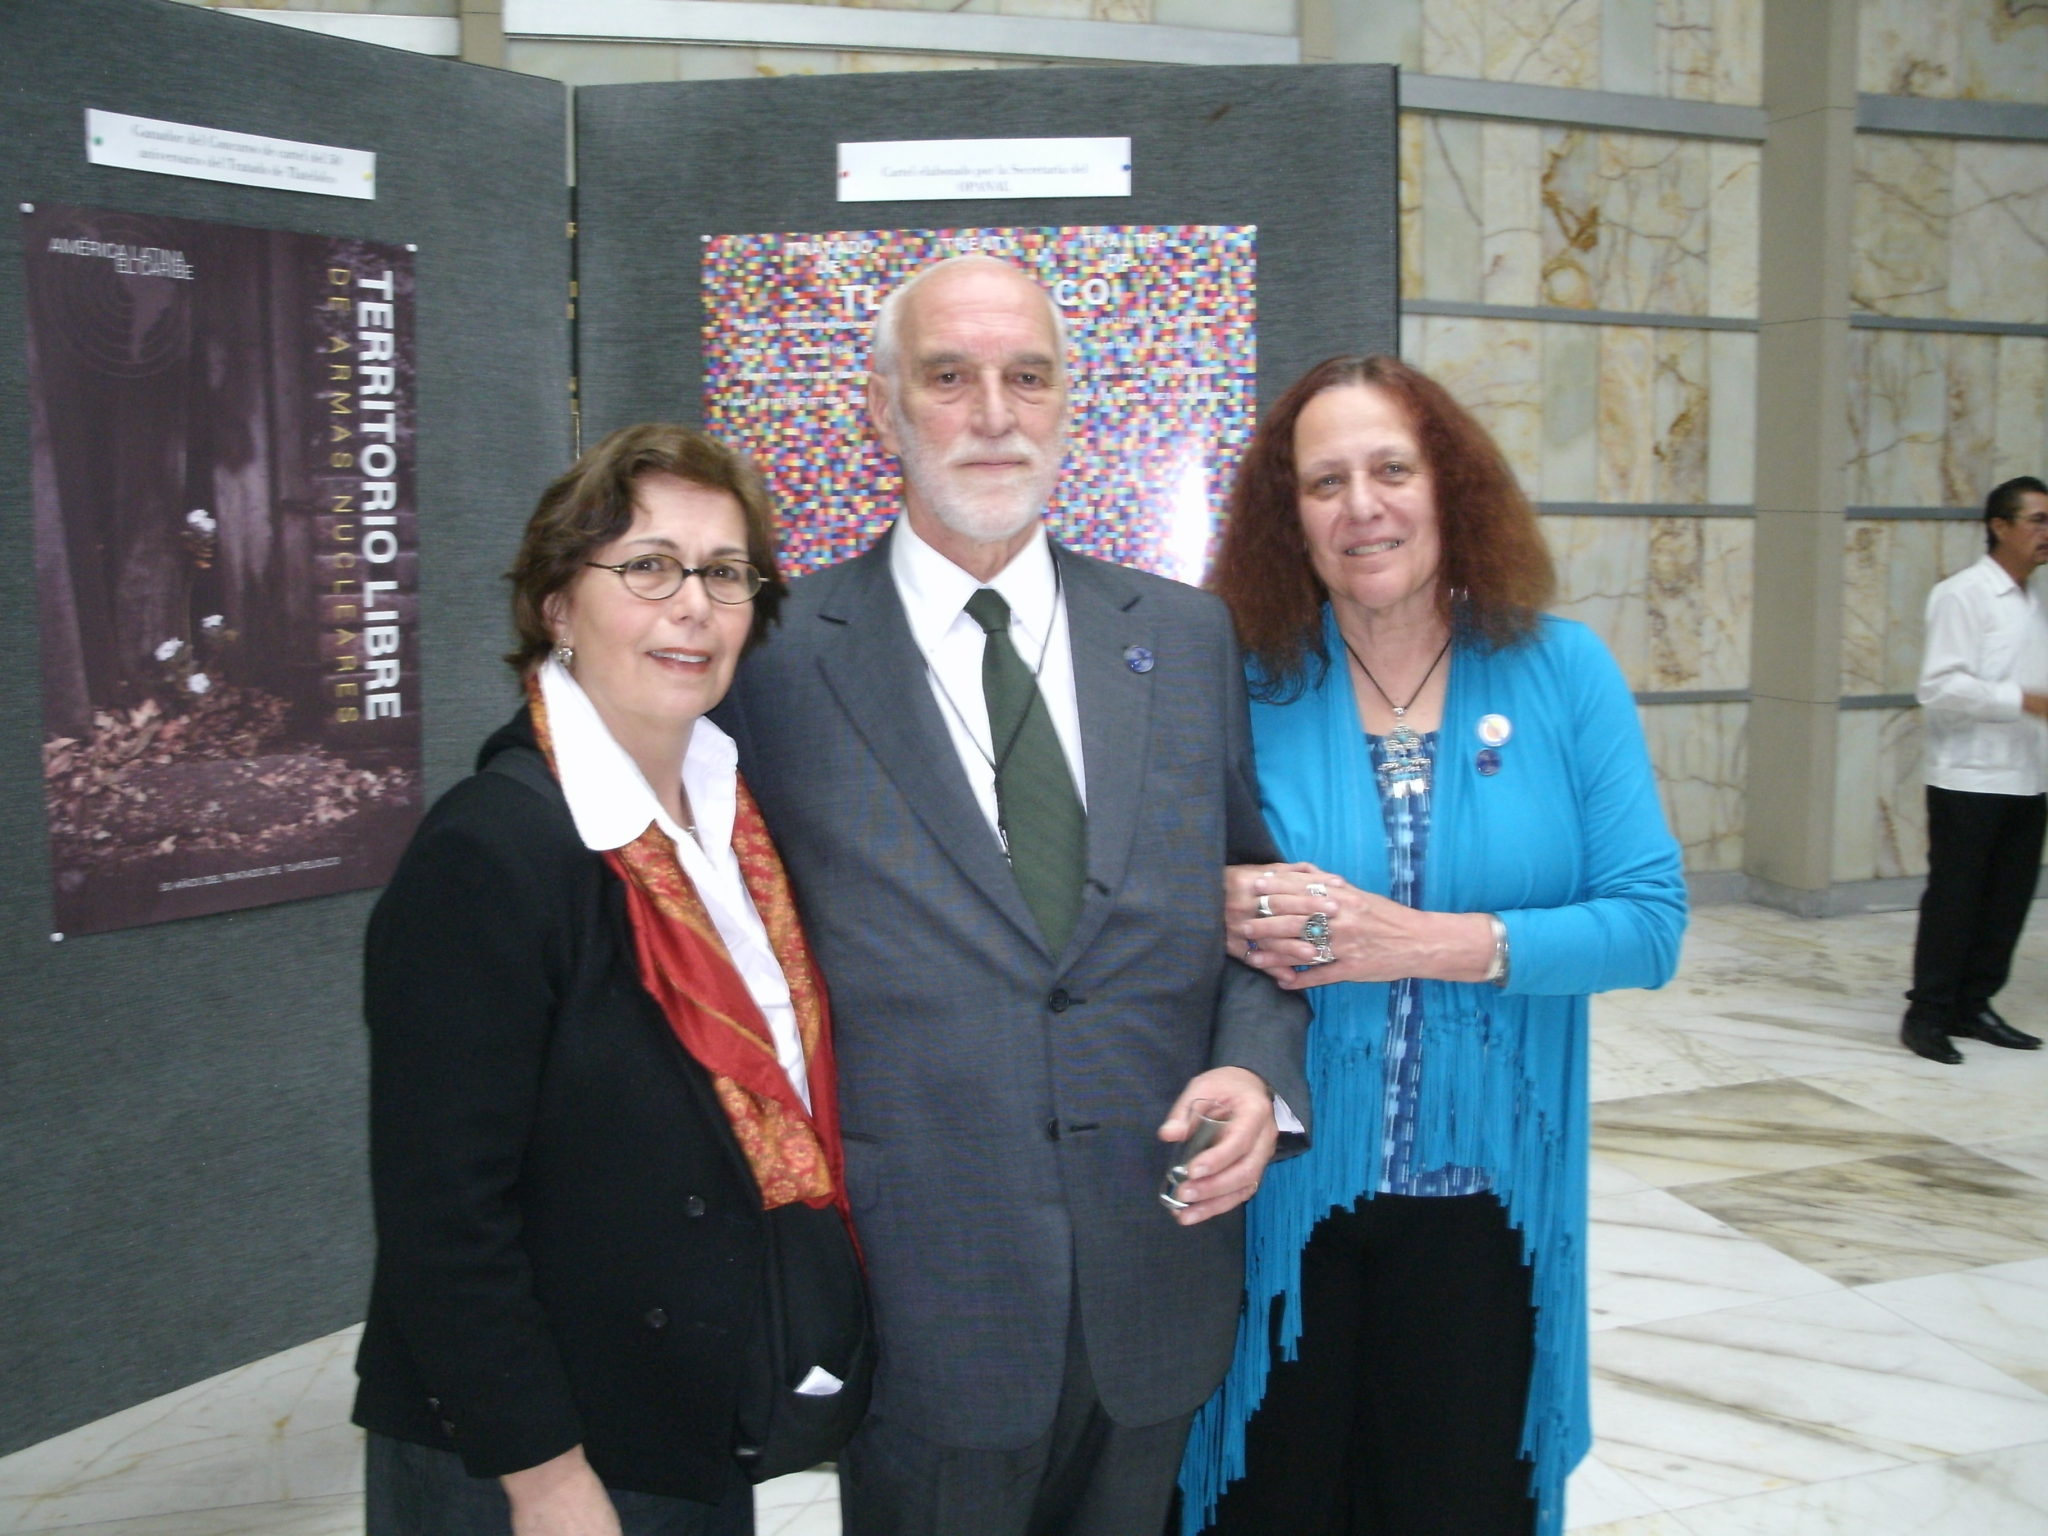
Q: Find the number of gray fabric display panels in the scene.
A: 2